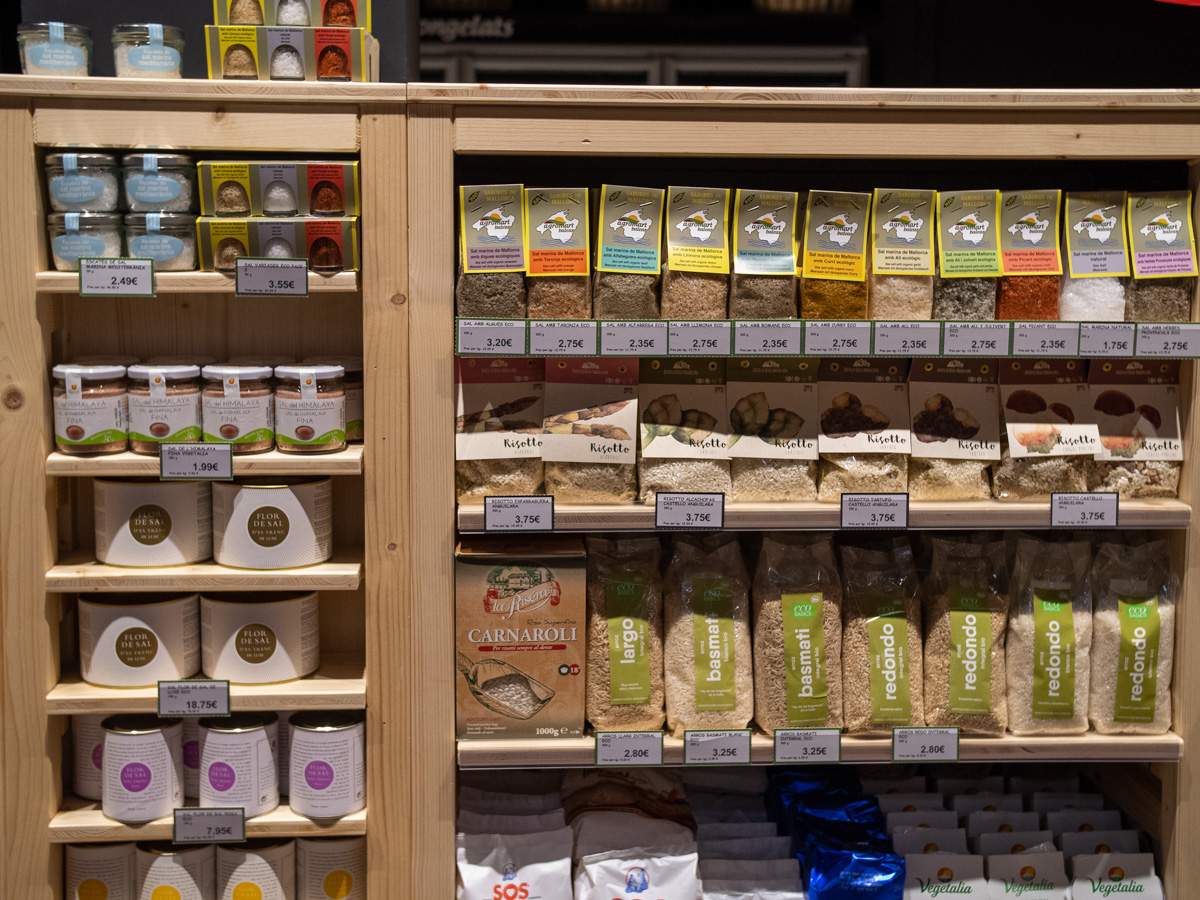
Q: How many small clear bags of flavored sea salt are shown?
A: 11